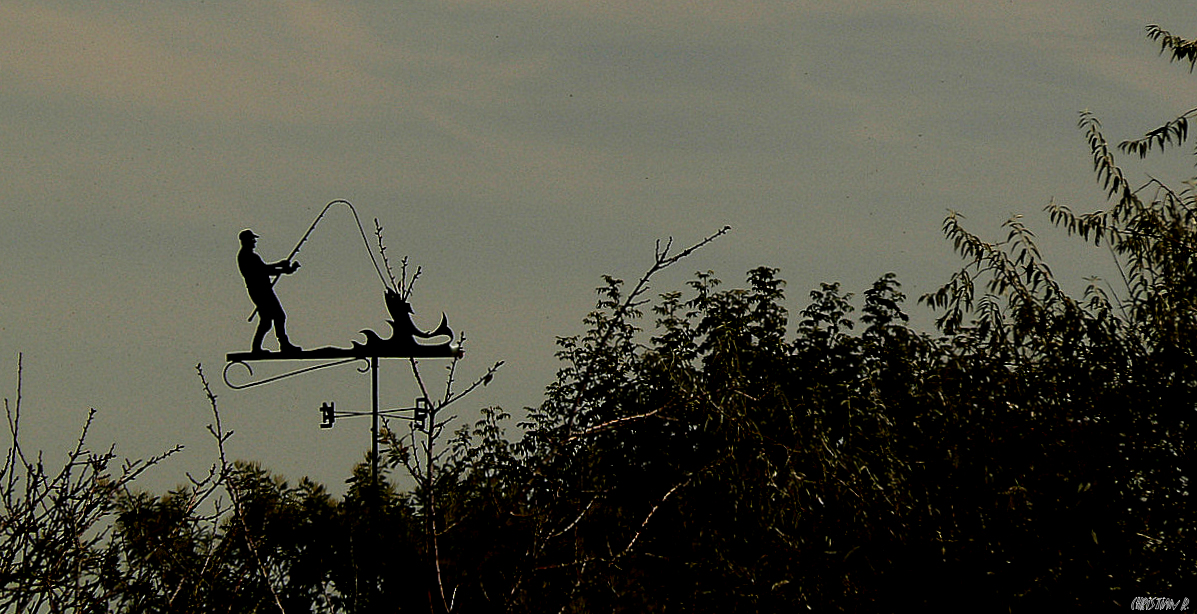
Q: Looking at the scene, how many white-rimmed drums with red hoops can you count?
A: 0